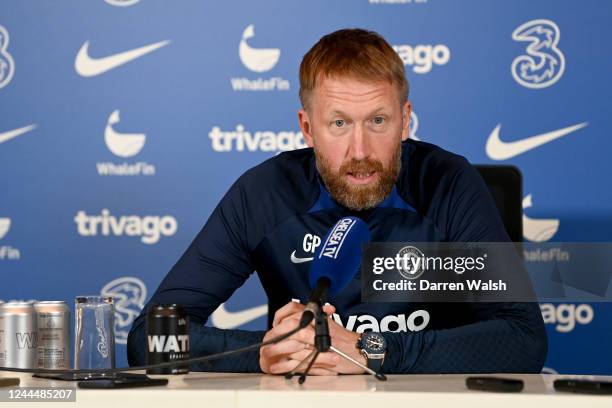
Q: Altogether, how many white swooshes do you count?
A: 5